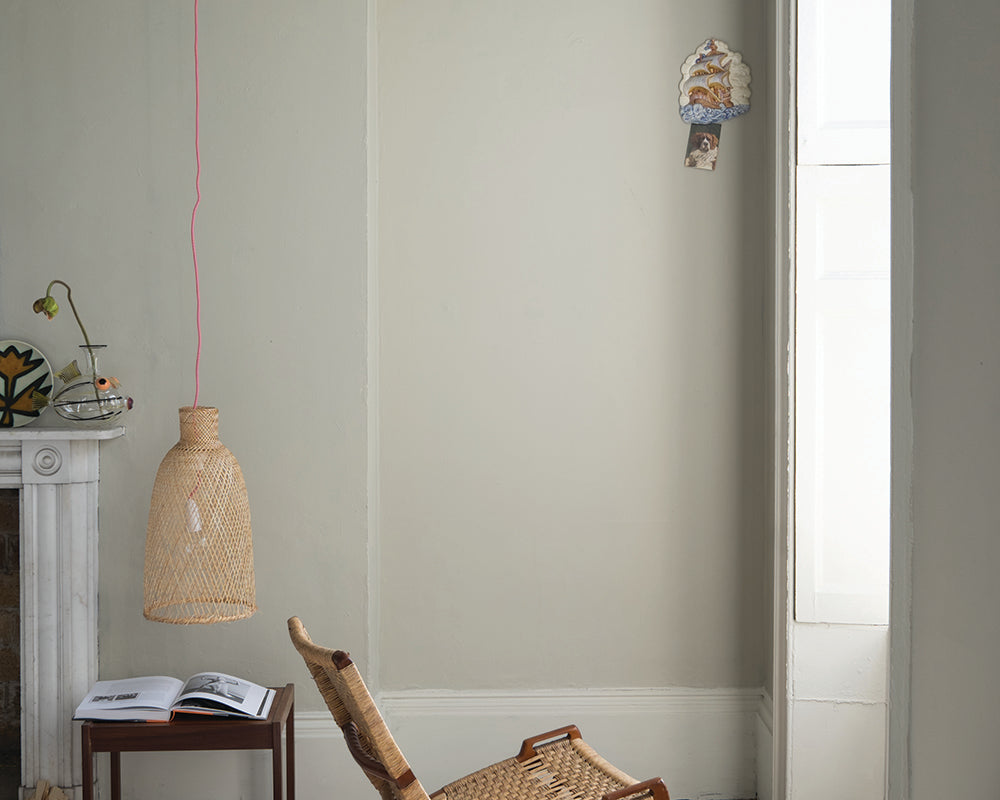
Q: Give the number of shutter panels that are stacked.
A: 2